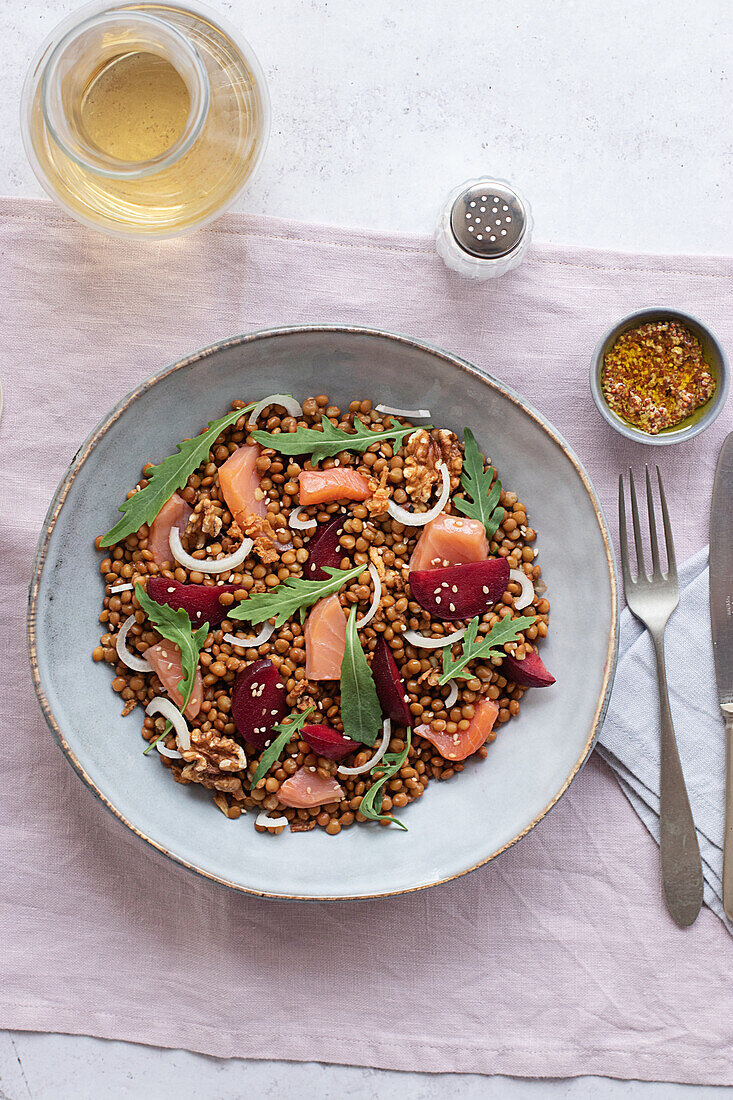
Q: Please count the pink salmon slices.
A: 8